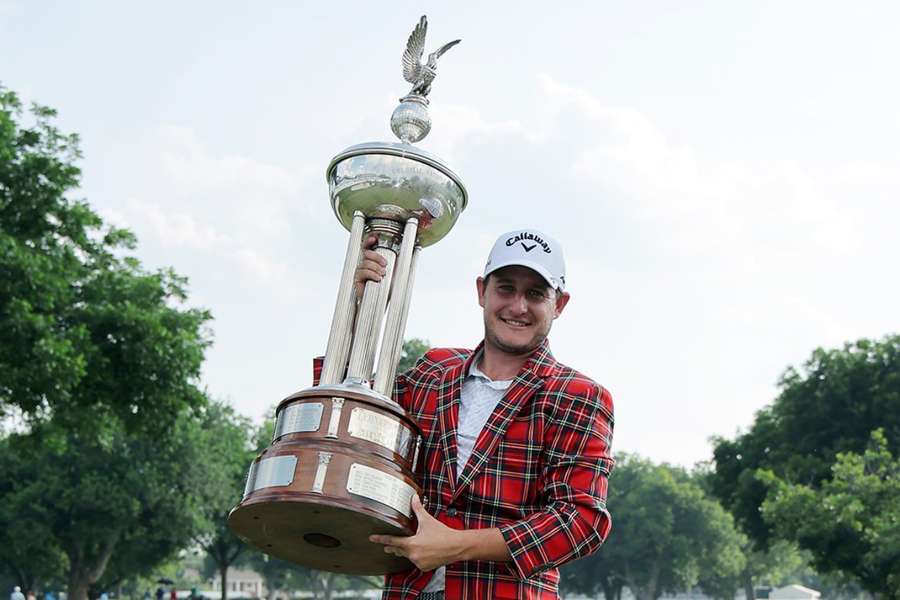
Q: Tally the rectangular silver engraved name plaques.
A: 4